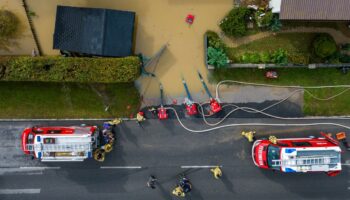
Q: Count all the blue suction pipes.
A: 3